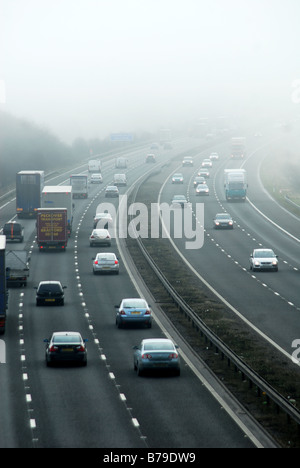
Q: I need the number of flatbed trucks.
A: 1